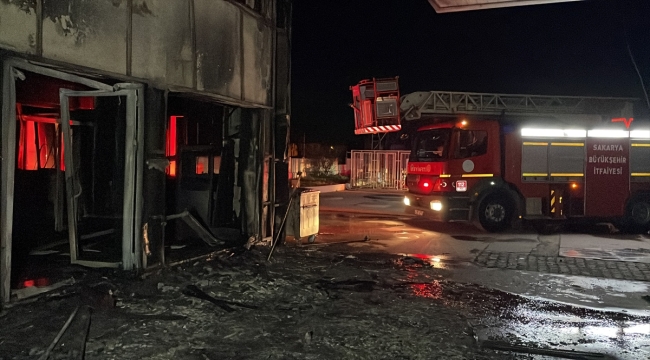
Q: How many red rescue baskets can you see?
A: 1